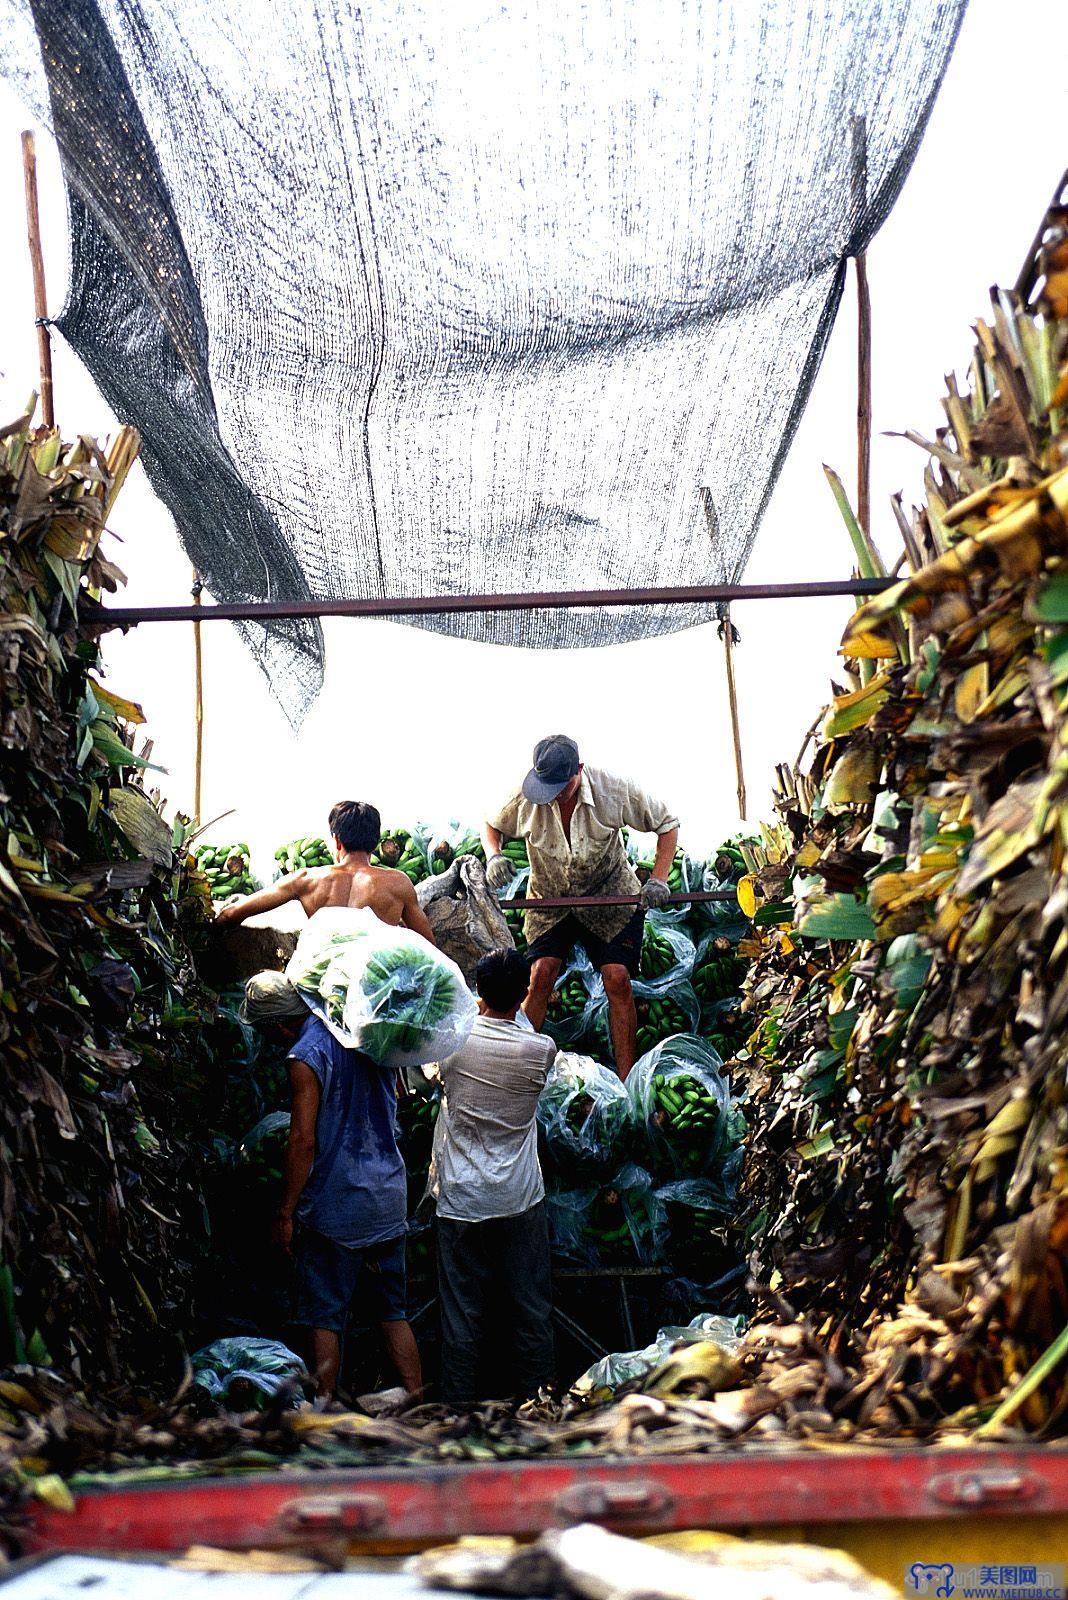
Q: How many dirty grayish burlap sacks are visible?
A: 1